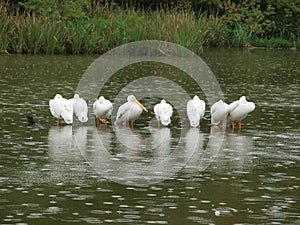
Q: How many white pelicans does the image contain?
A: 8